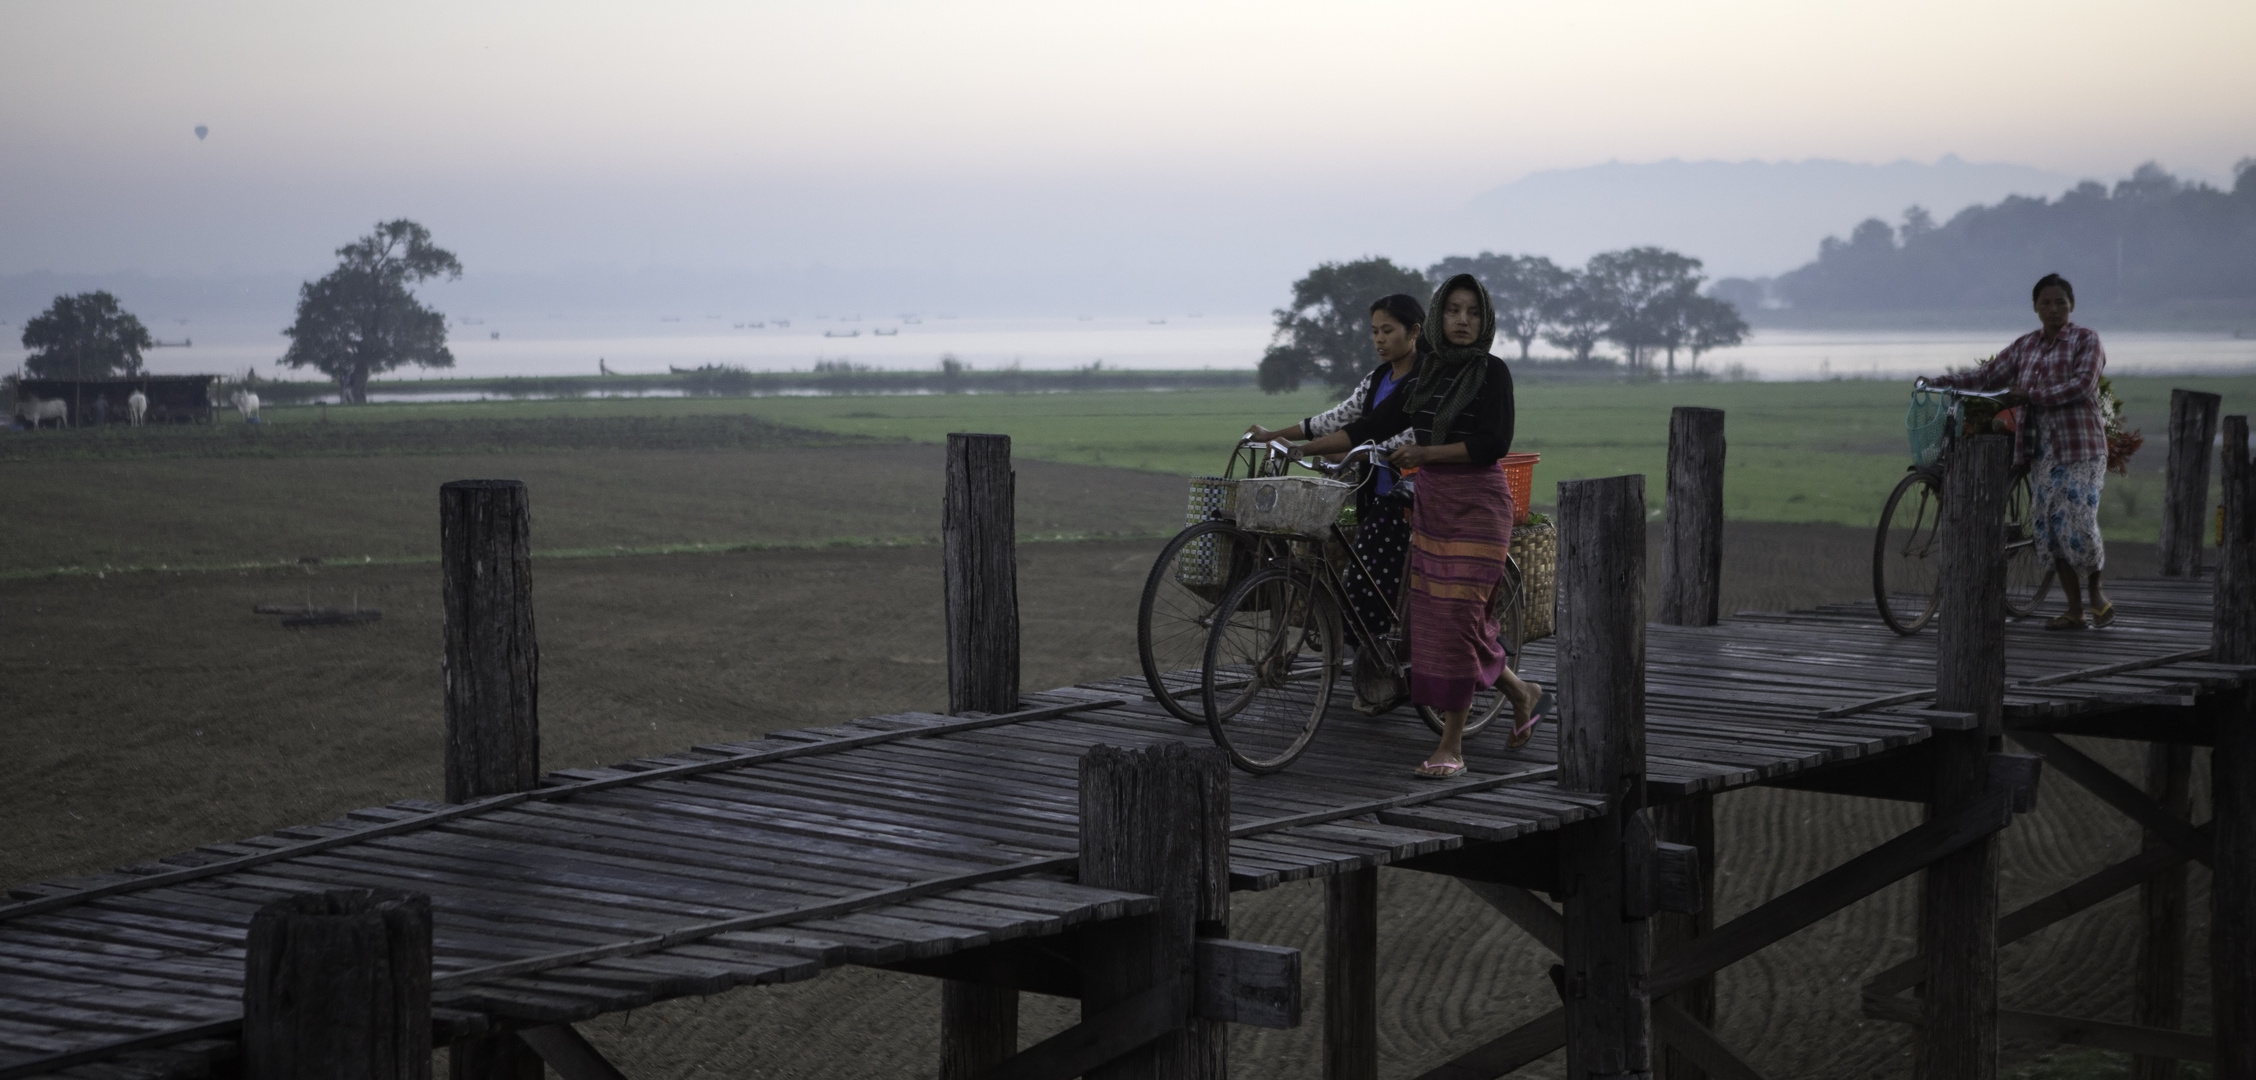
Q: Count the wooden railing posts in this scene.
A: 9